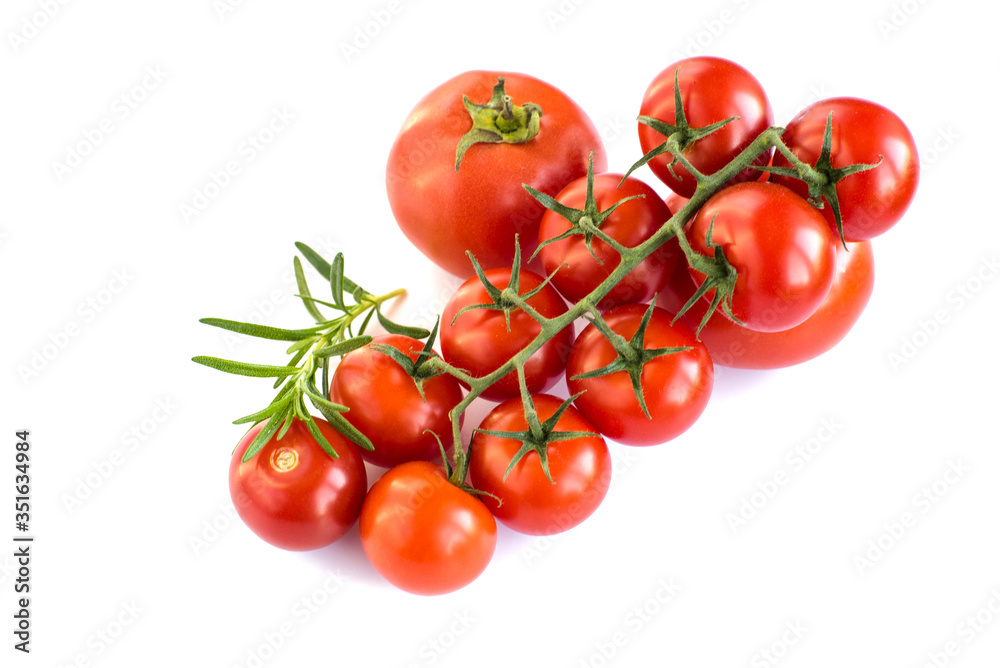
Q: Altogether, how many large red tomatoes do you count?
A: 2